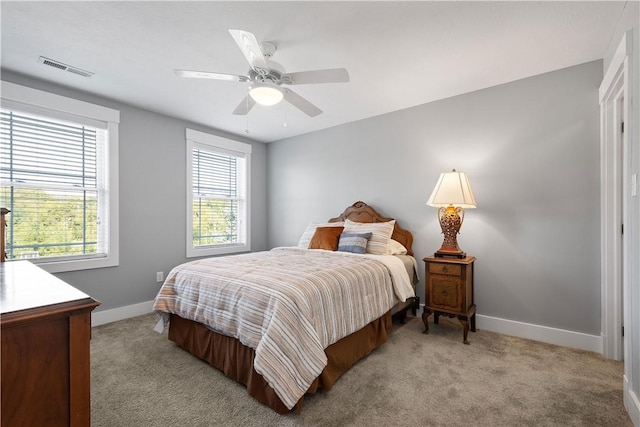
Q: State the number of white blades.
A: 5